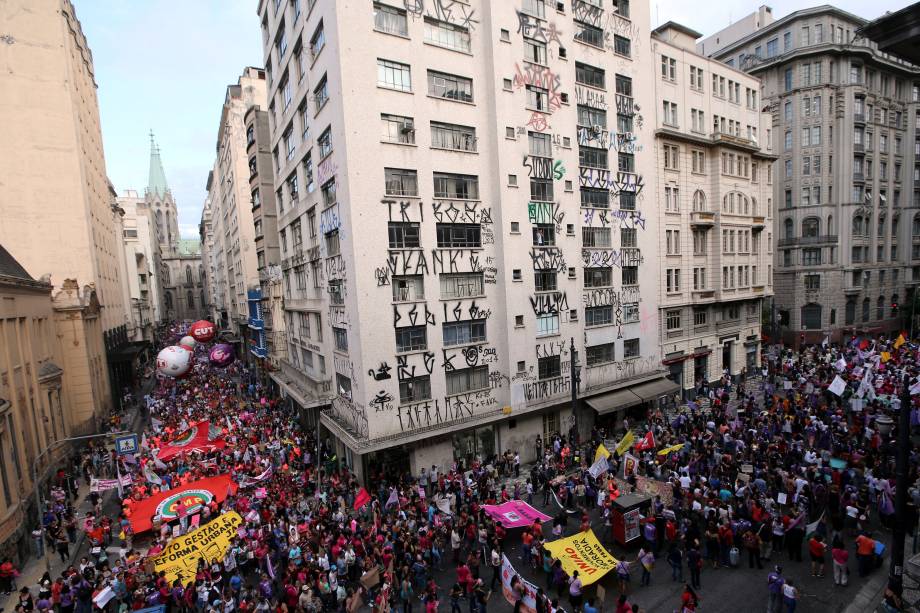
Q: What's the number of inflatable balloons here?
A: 4